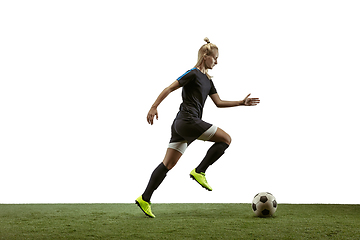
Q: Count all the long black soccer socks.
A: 2